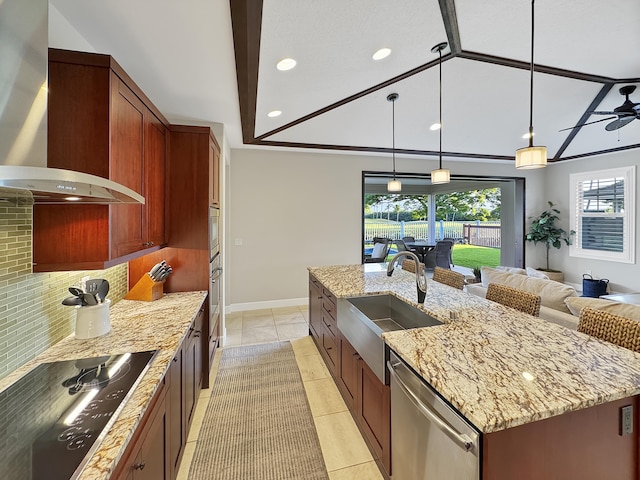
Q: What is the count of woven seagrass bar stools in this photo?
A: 4